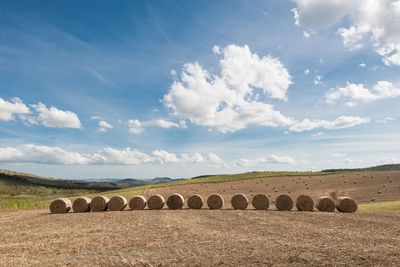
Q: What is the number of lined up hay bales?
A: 15